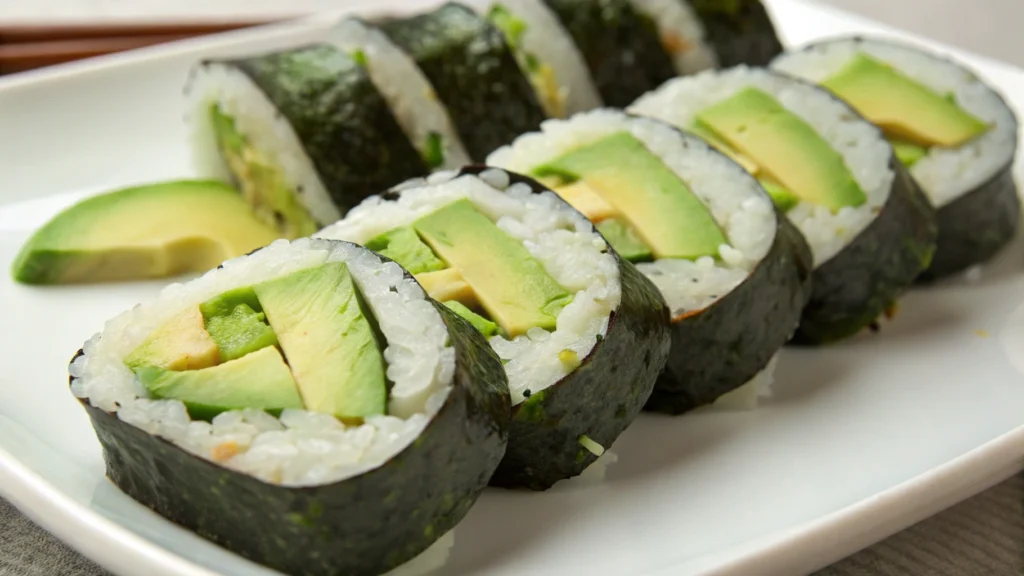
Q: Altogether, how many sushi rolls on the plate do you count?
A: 9